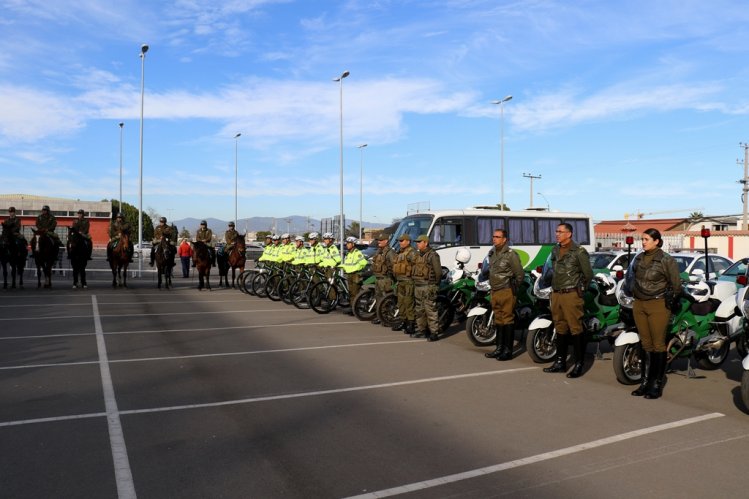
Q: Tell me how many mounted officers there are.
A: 7